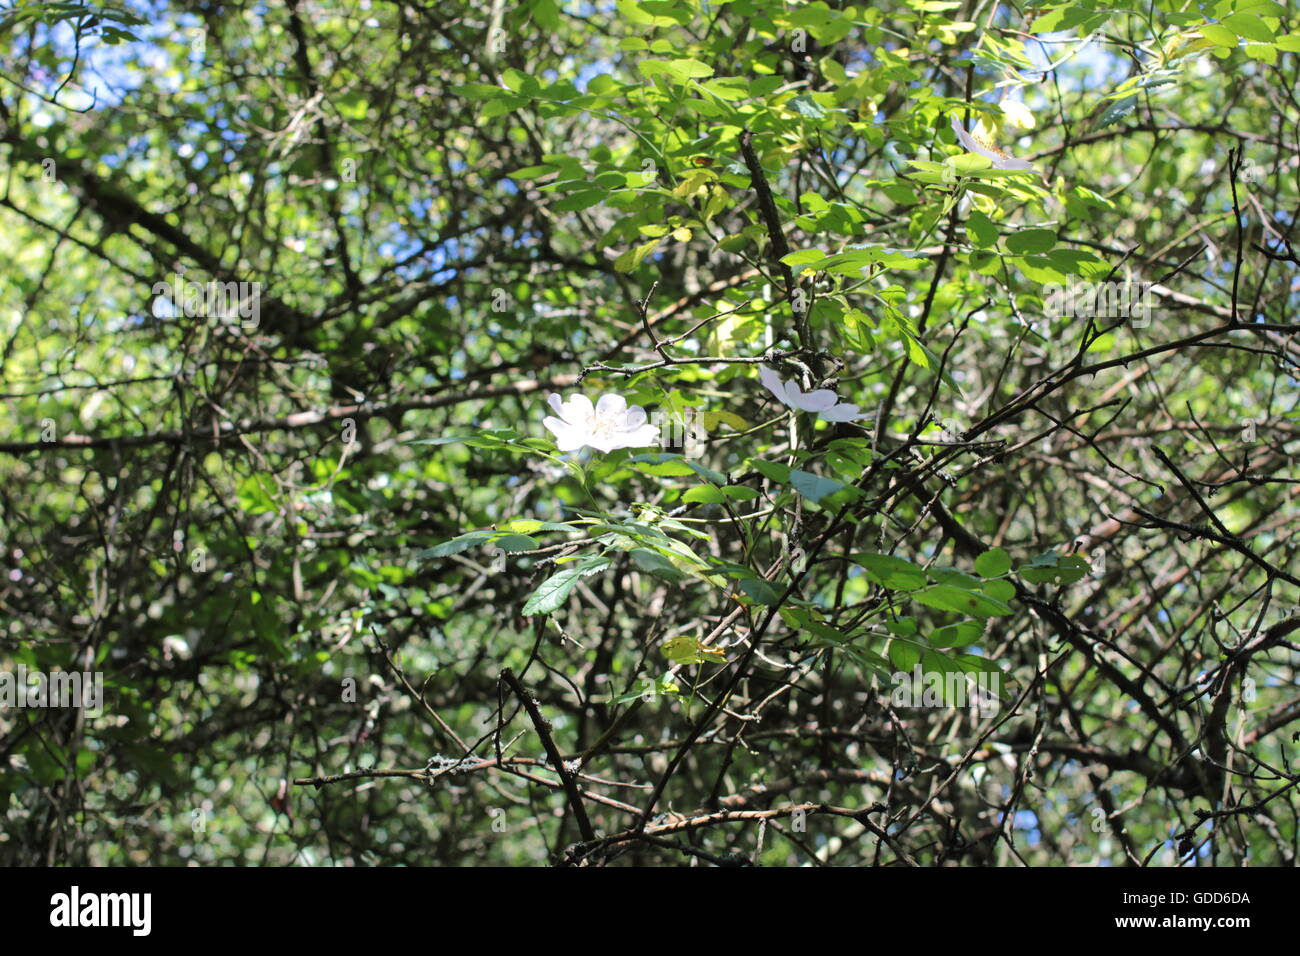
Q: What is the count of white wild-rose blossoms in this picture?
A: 3